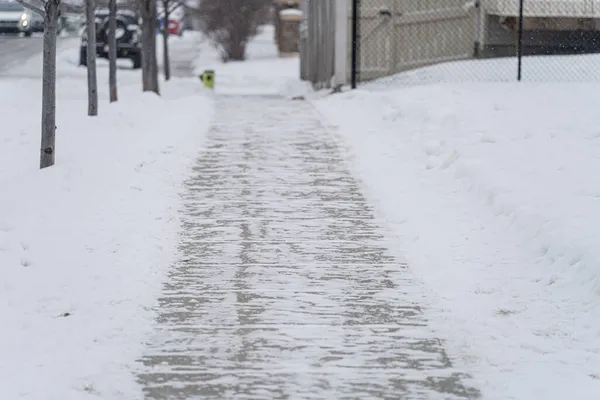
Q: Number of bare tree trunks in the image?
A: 5